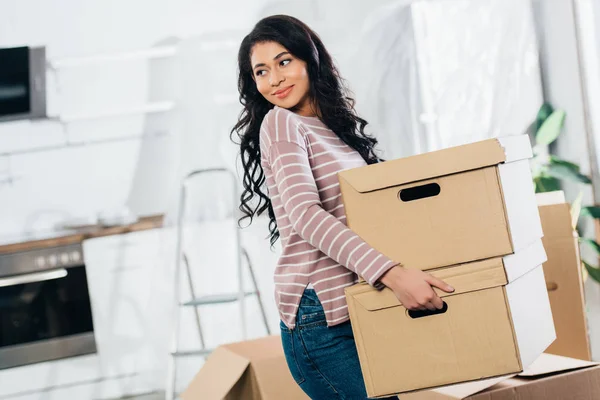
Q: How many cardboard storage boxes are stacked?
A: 2